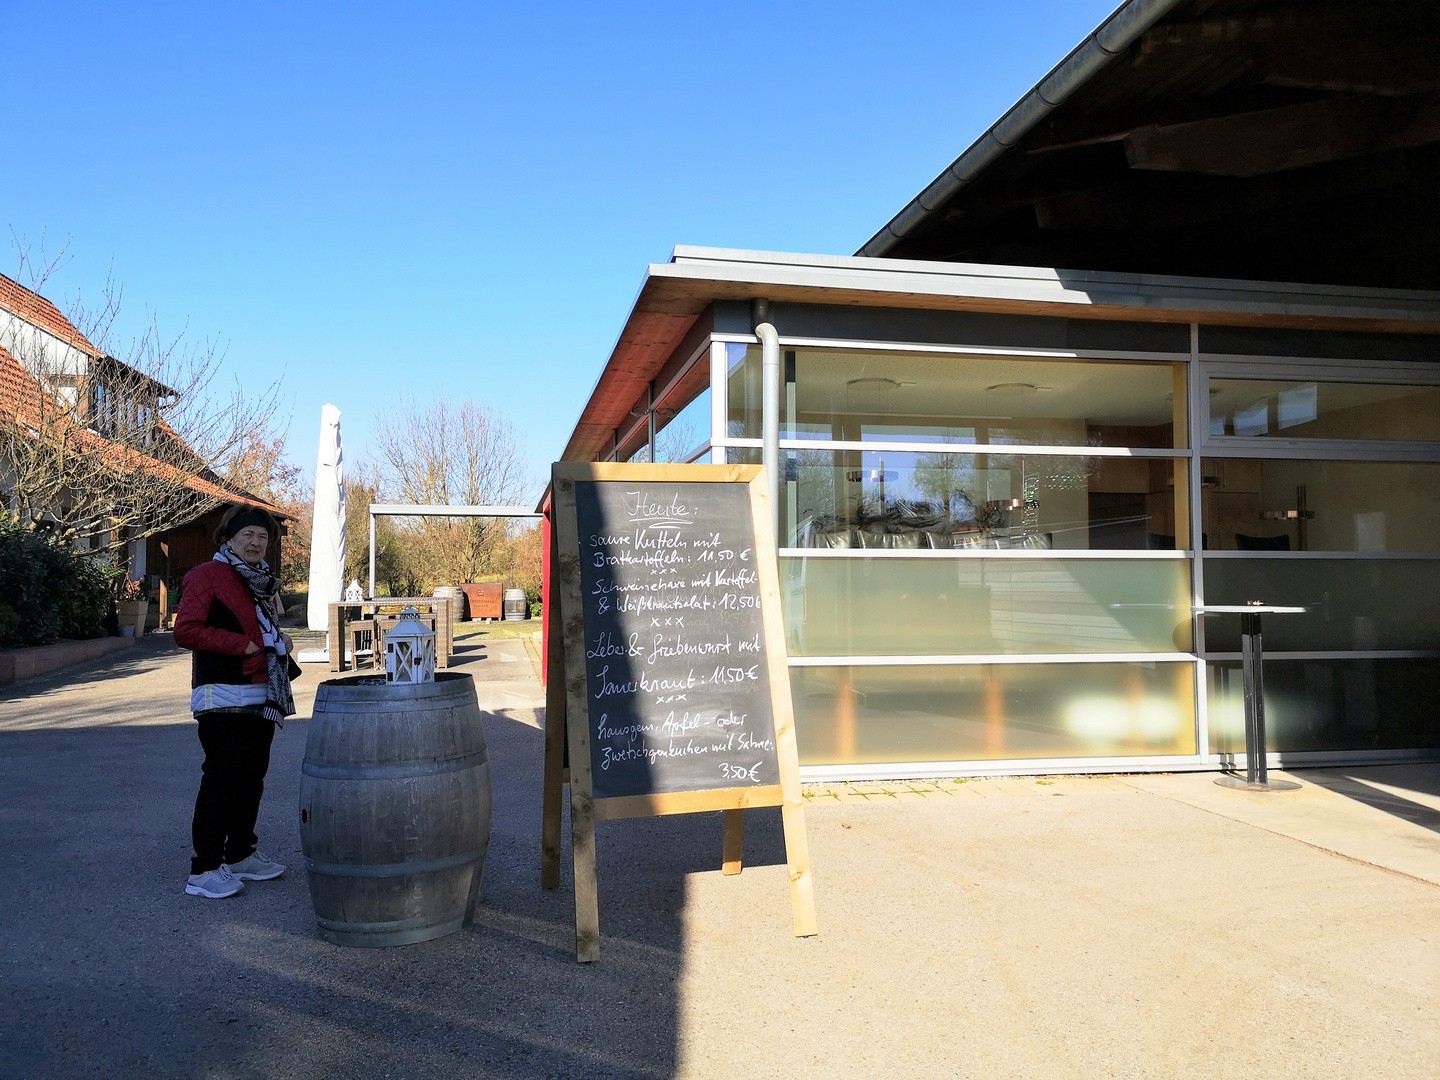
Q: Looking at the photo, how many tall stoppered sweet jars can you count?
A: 0